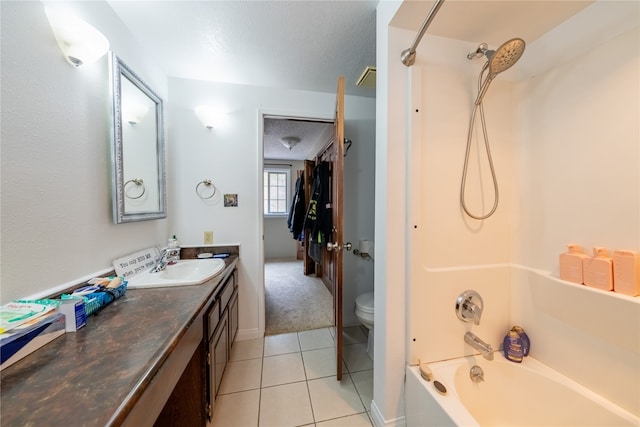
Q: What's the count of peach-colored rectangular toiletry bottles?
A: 3